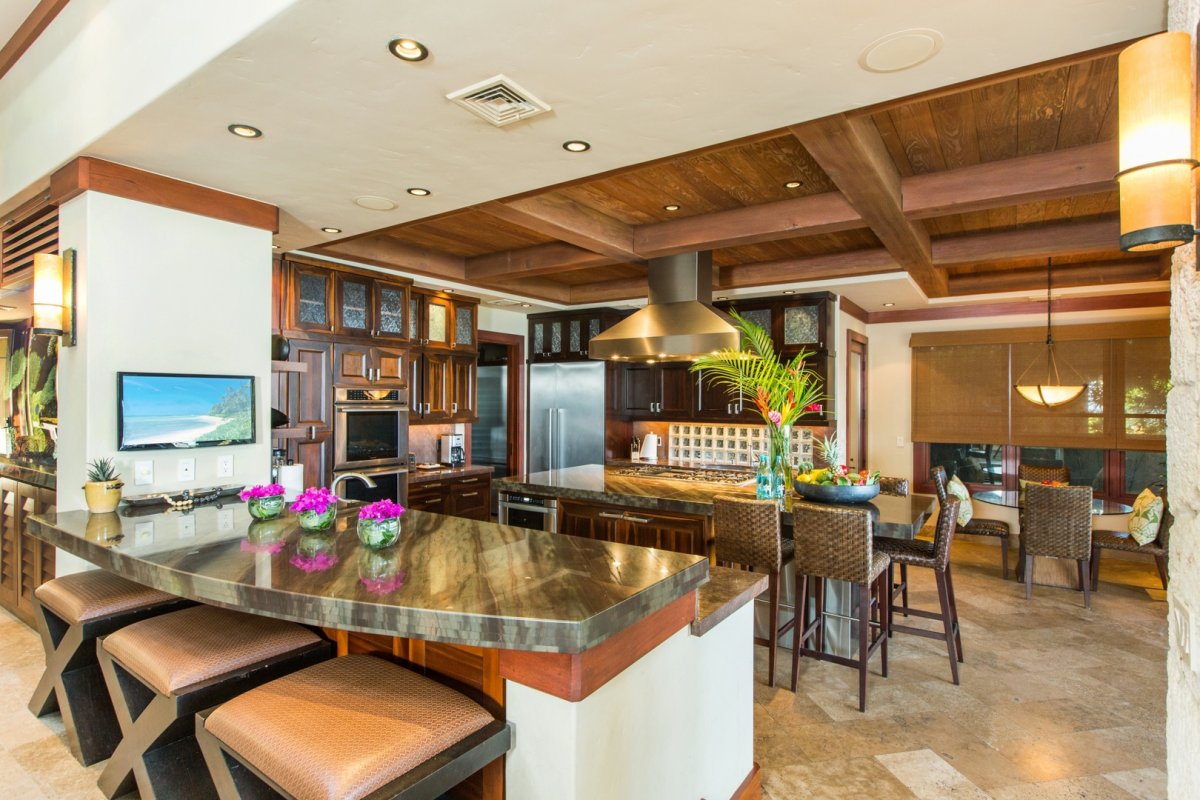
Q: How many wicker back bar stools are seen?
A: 4